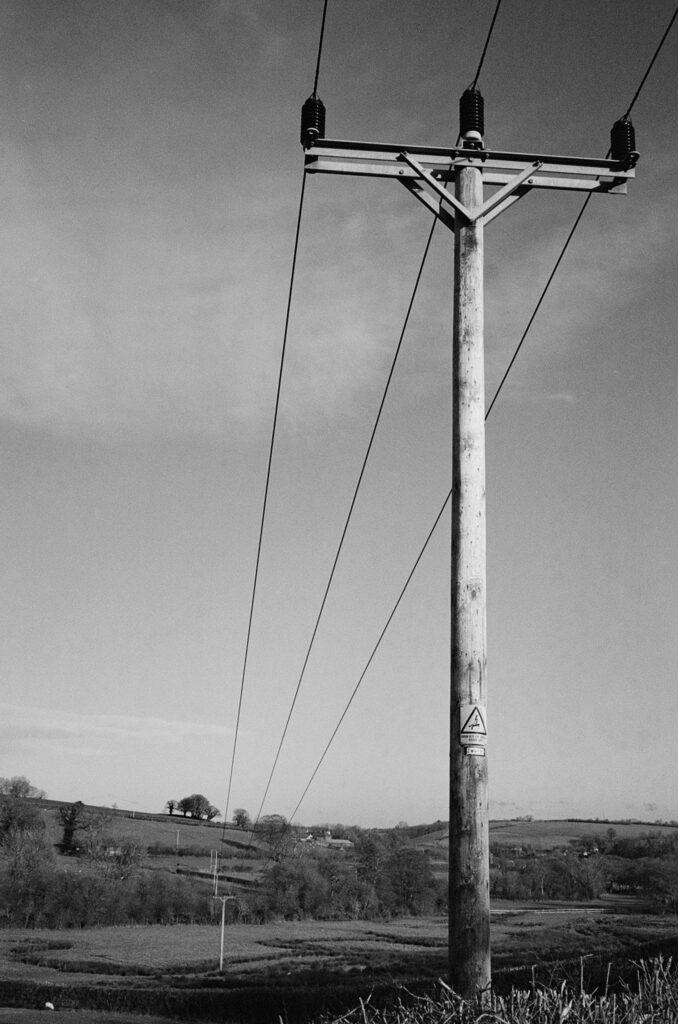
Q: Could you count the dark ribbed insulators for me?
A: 3